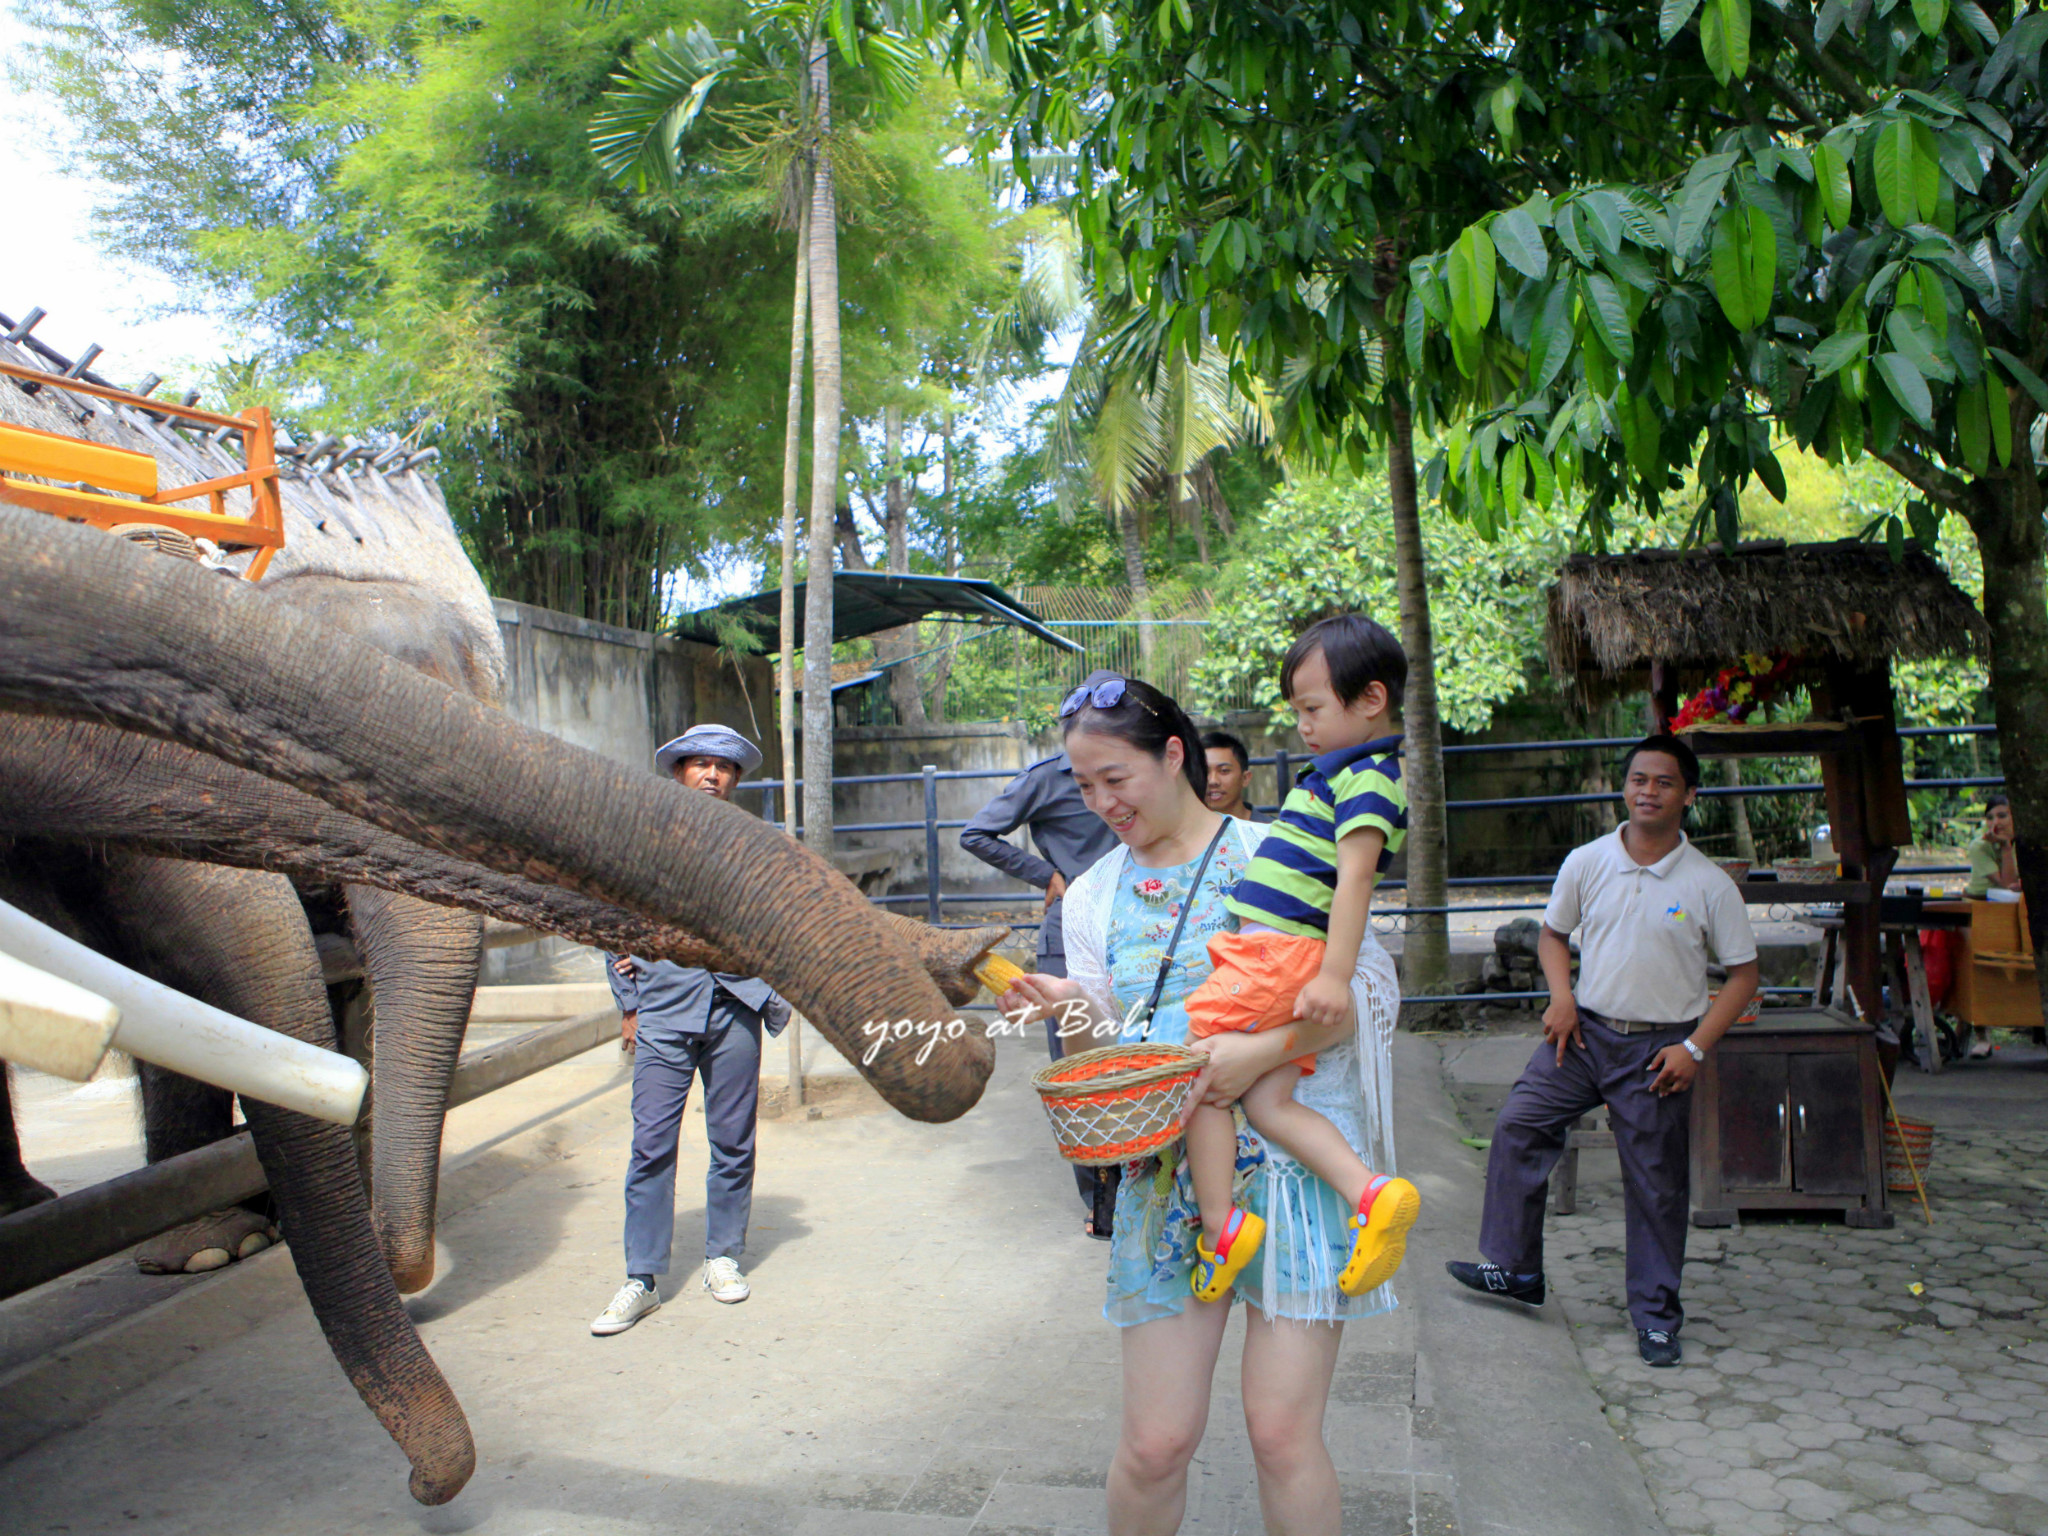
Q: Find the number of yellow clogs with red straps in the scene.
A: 2